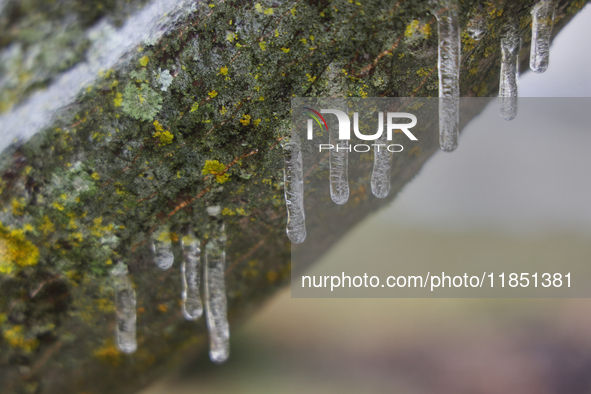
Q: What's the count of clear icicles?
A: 10